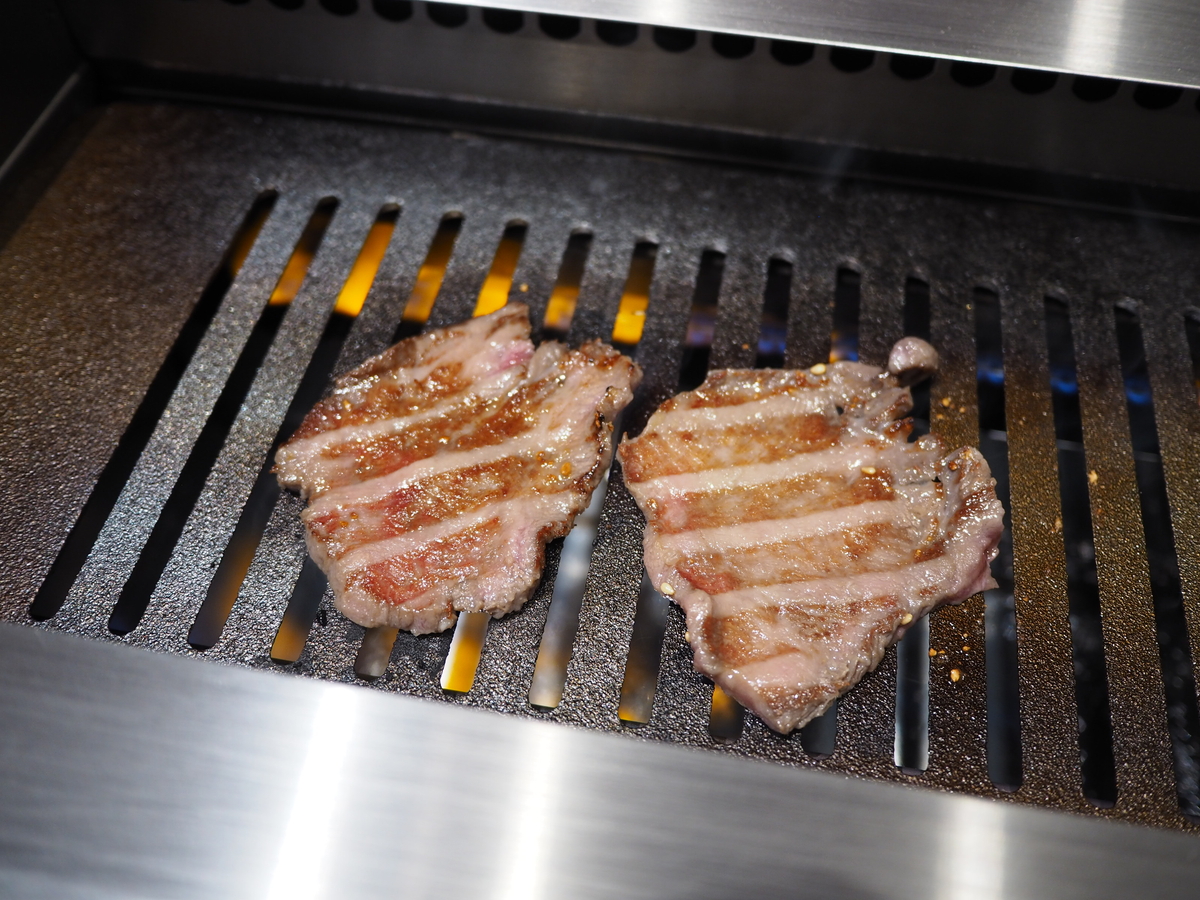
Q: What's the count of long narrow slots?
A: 15